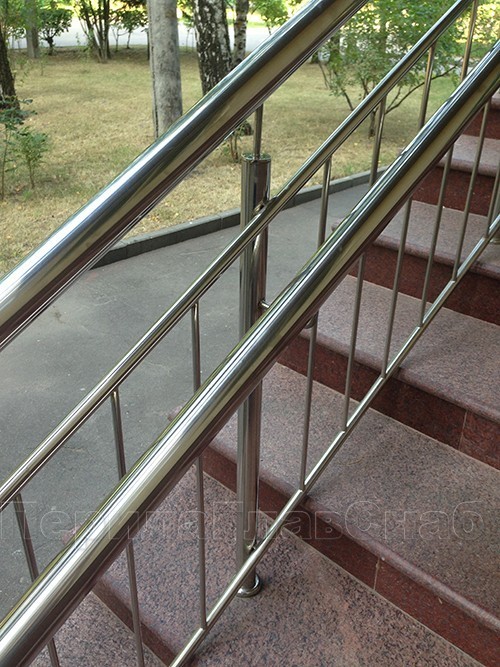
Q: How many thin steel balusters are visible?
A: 9